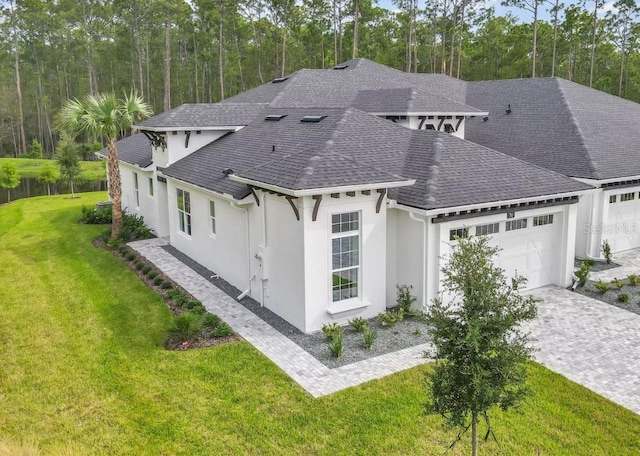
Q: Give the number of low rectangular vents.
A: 4